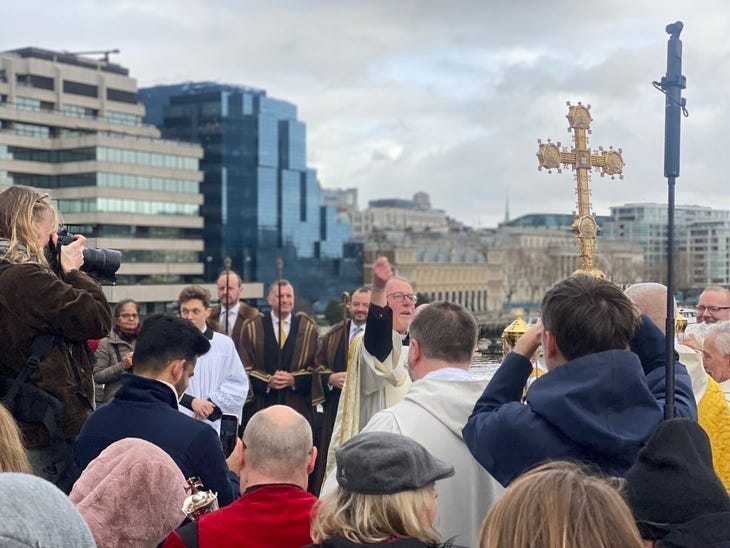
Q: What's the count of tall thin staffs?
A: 3